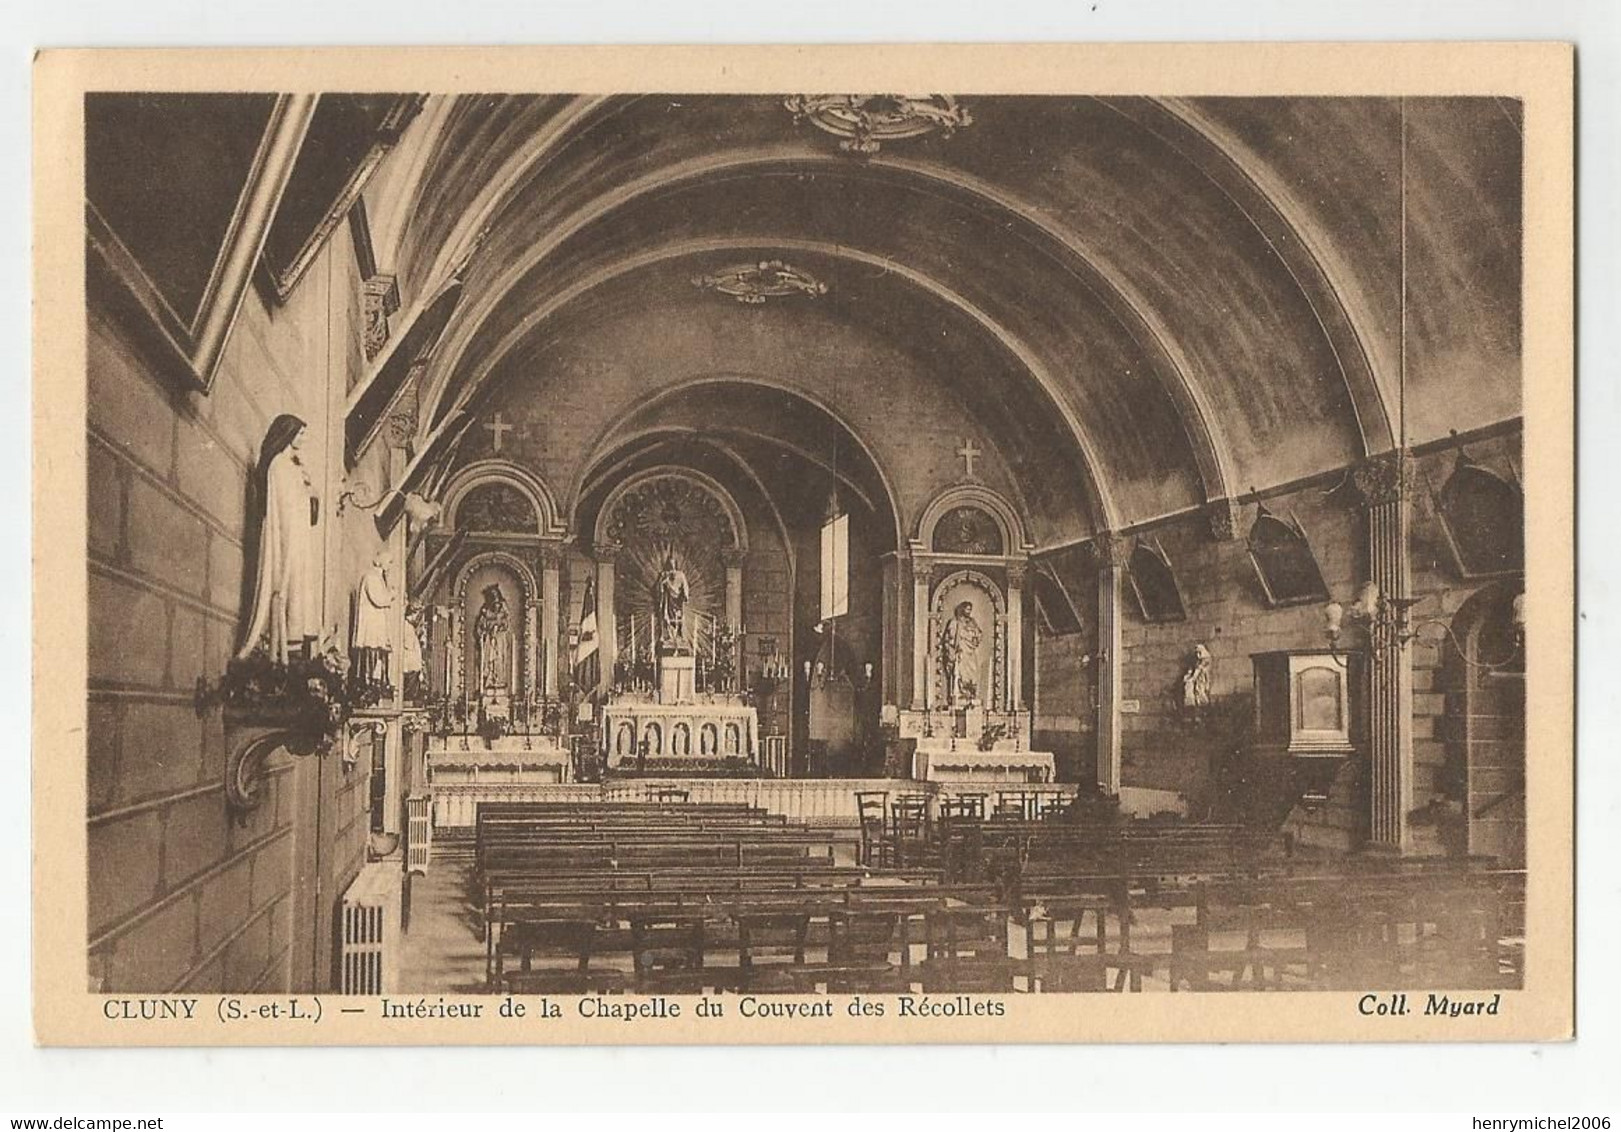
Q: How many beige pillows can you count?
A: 0